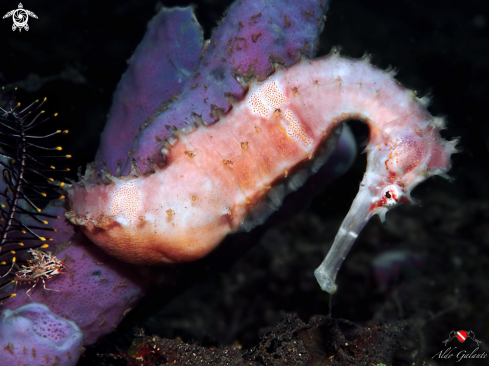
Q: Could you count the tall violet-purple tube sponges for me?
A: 2